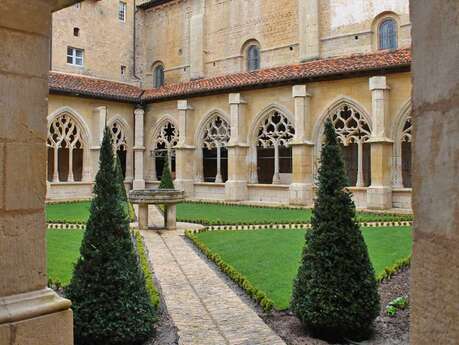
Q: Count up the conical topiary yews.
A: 4